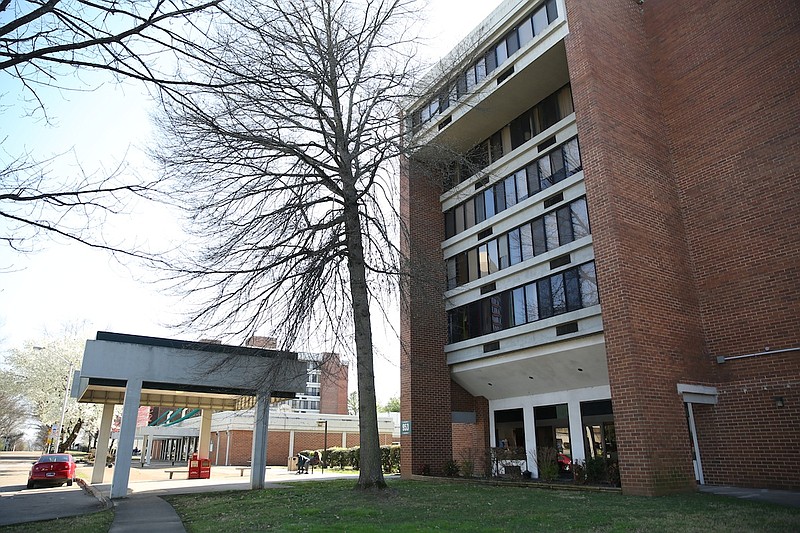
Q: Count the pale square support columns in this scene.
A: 4